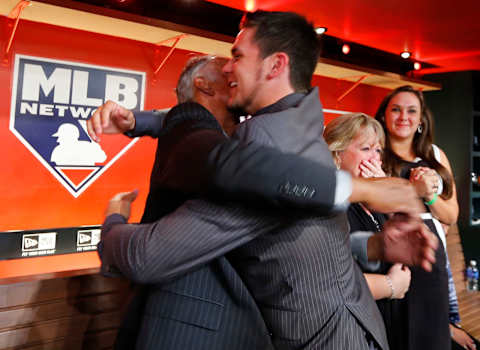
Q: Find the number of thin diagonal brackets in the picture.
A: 3